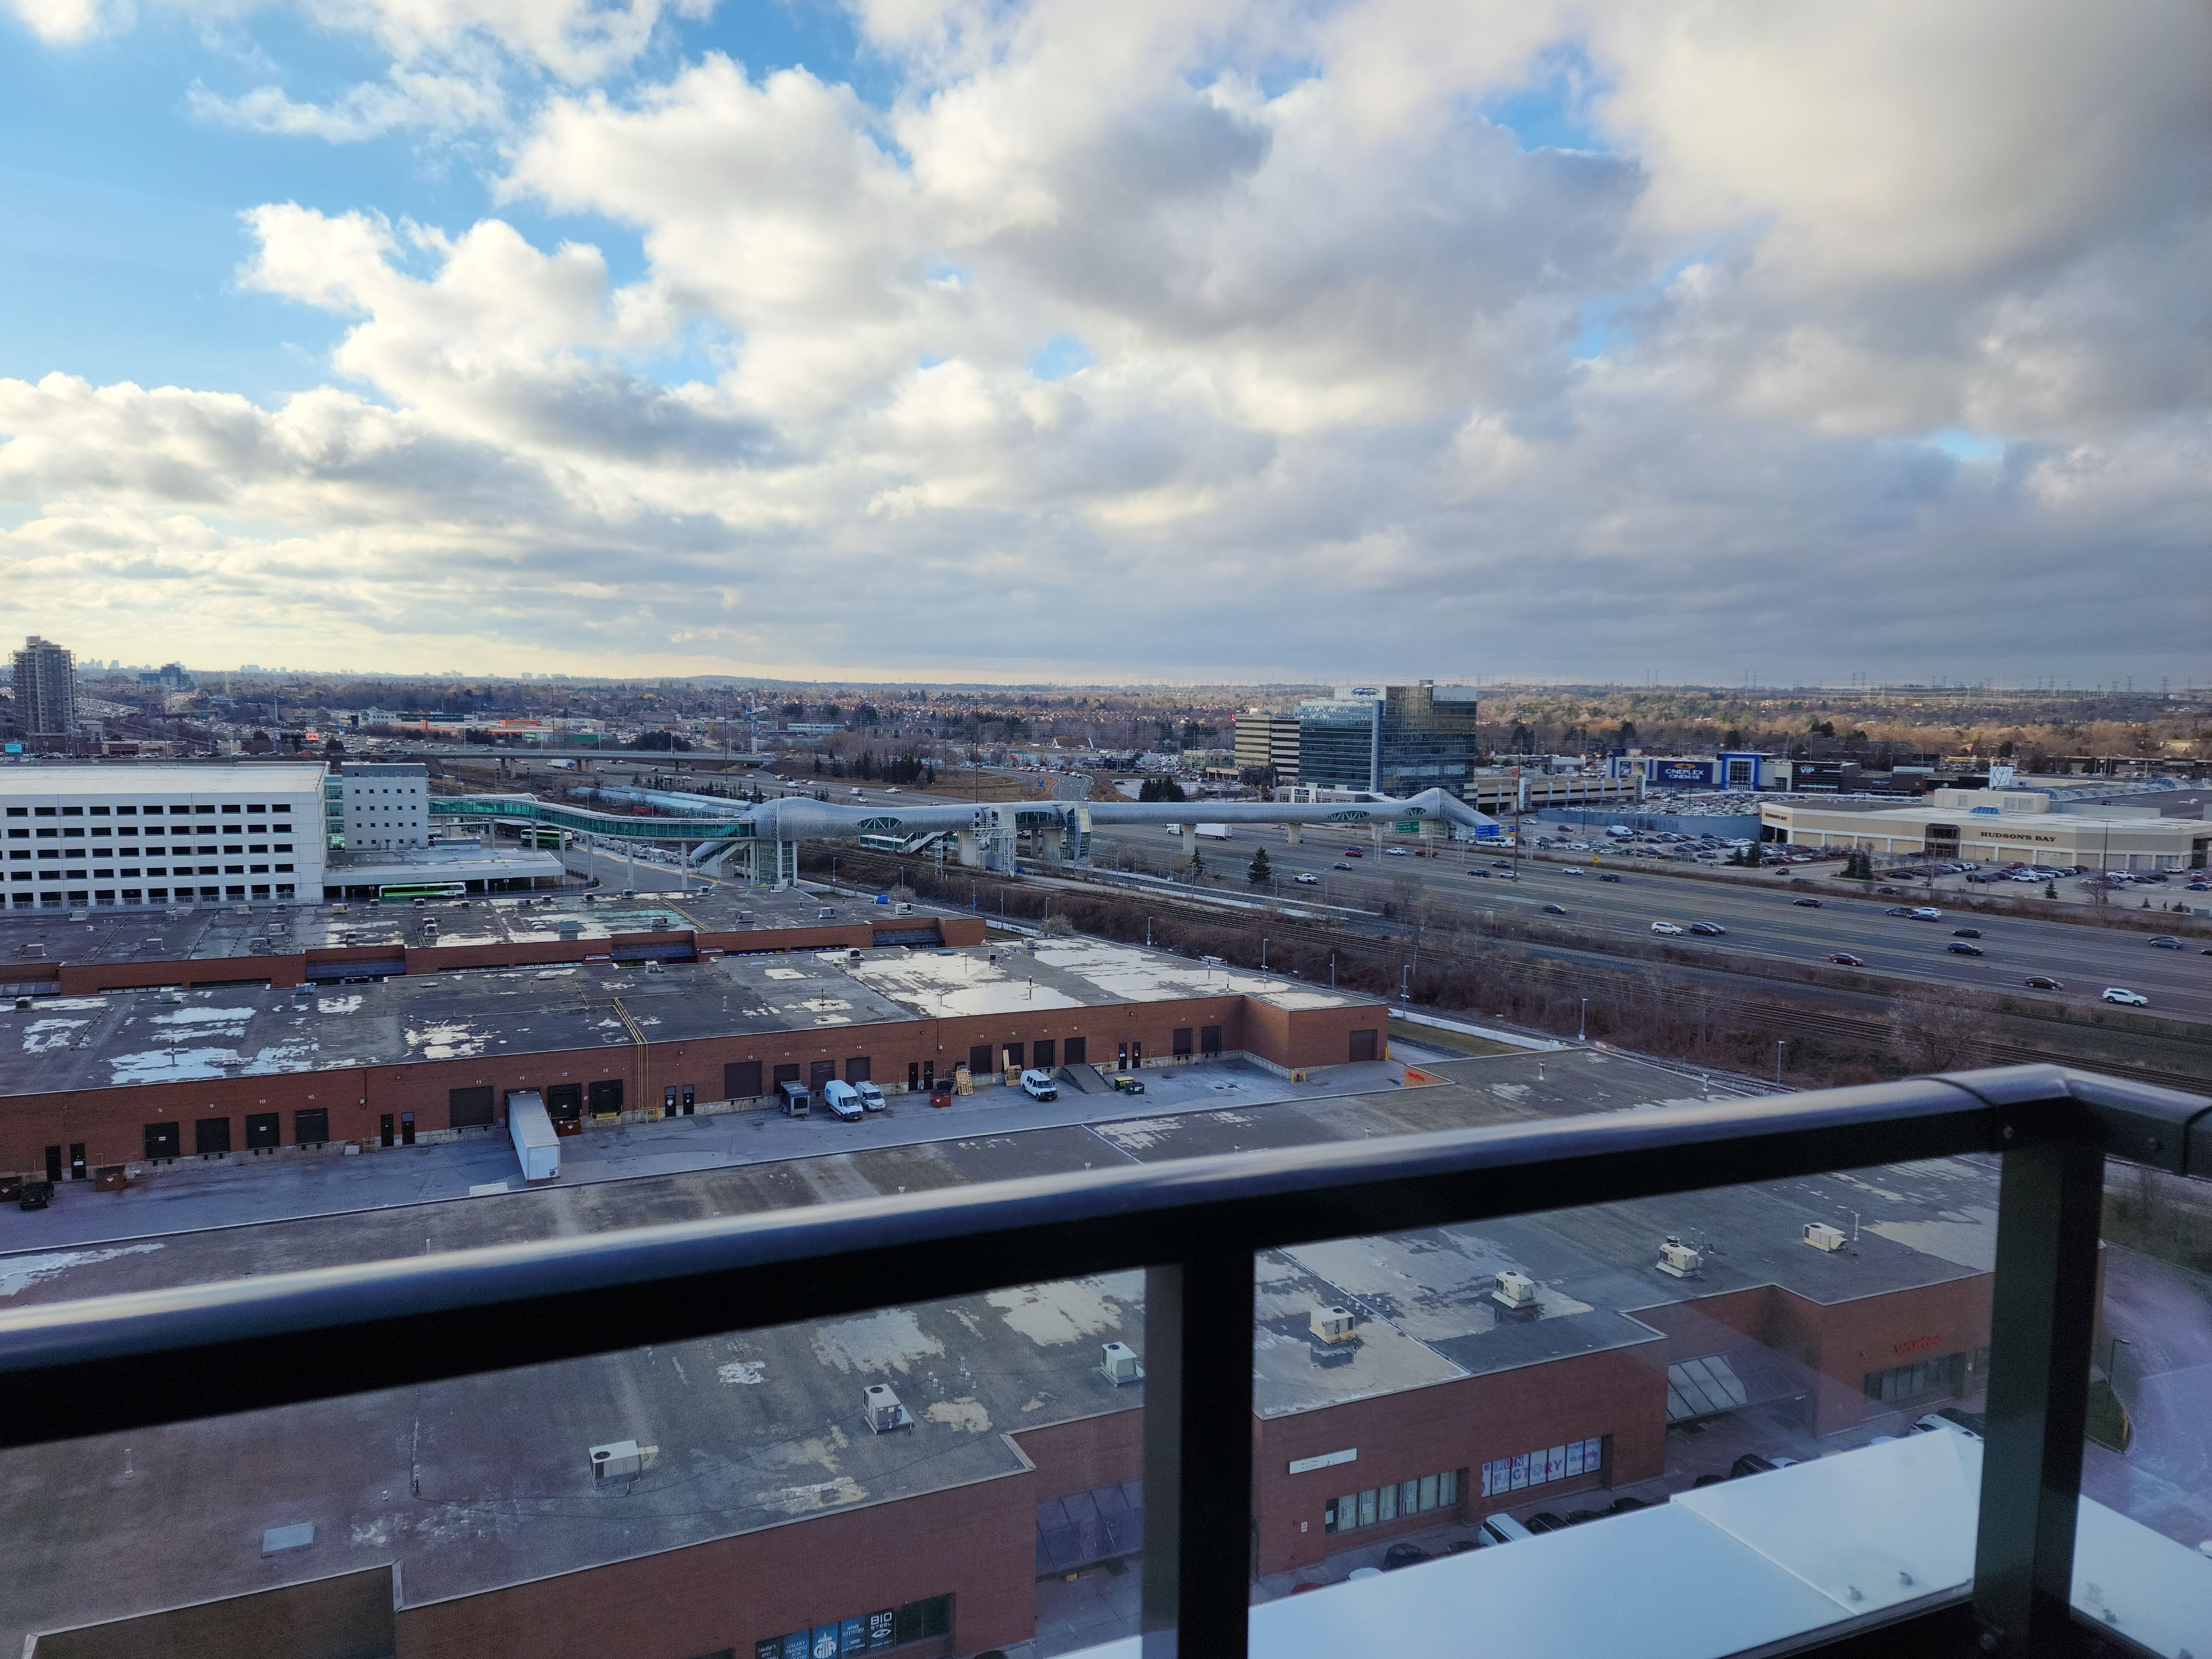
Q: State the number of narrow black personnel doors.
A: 10